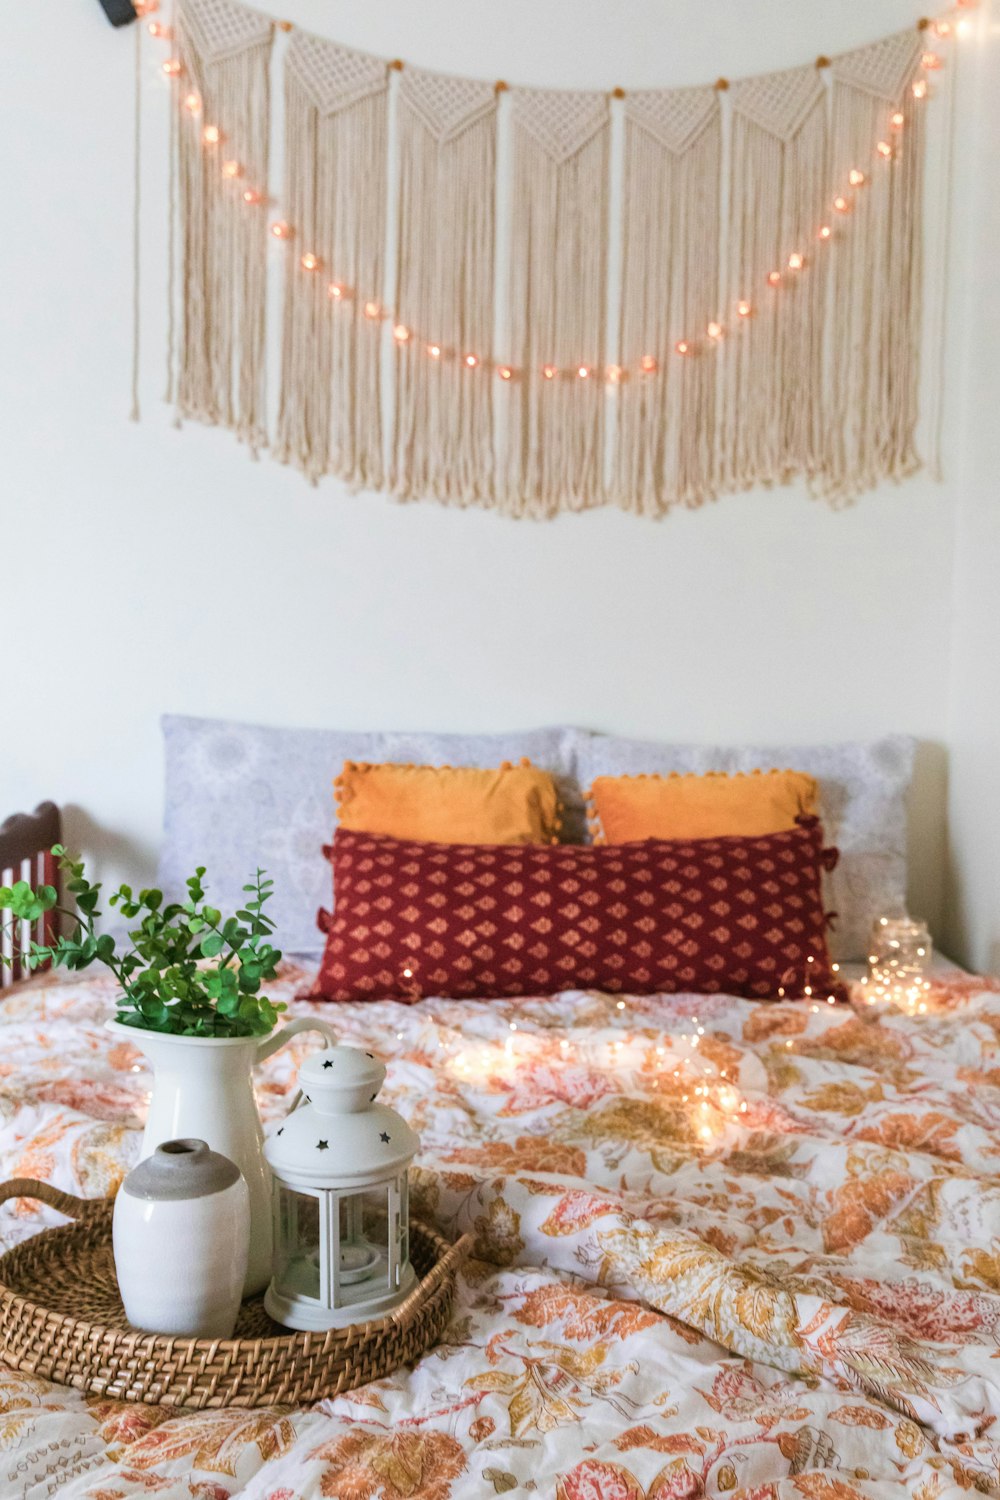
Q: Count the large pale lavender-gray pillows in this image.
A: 2